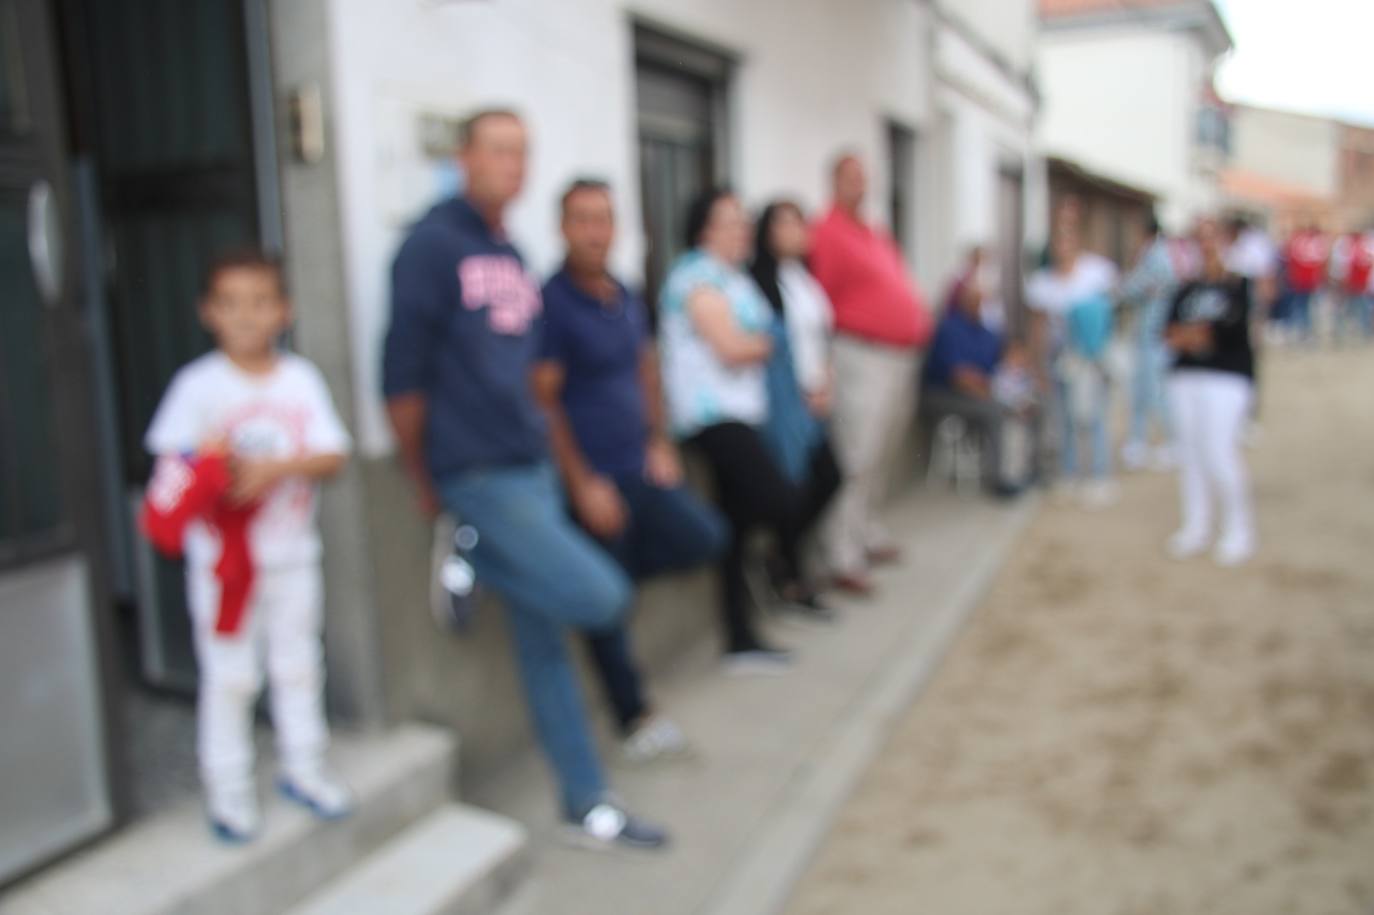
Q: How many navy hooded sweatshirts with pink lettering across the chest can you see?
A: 1